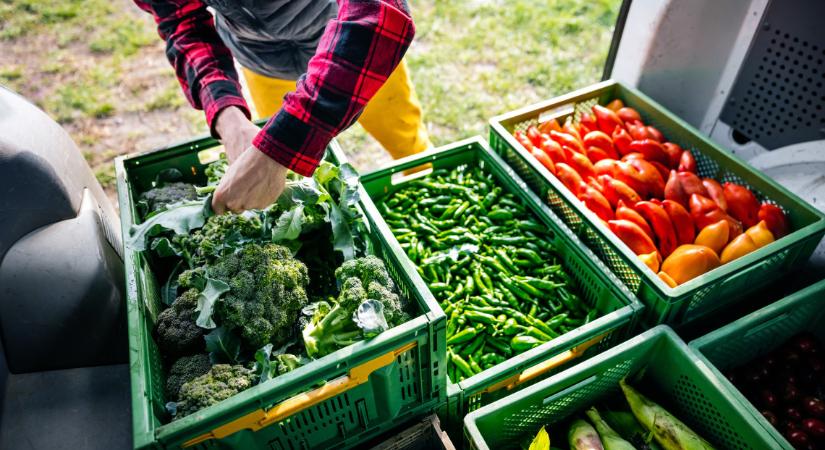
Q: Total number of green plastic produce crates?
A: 5